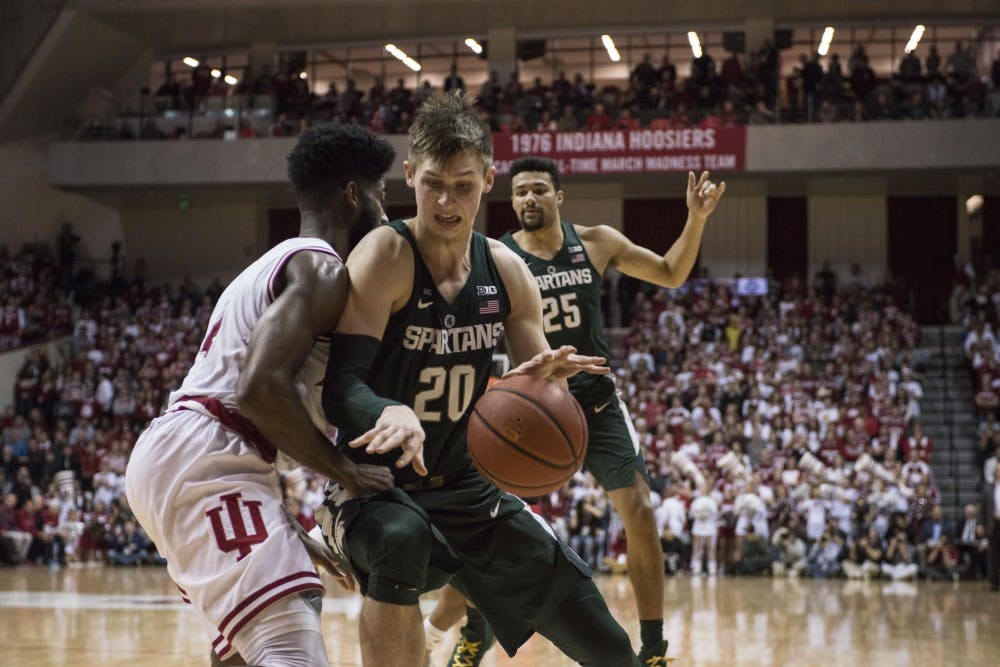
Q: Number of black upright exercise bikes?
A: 0